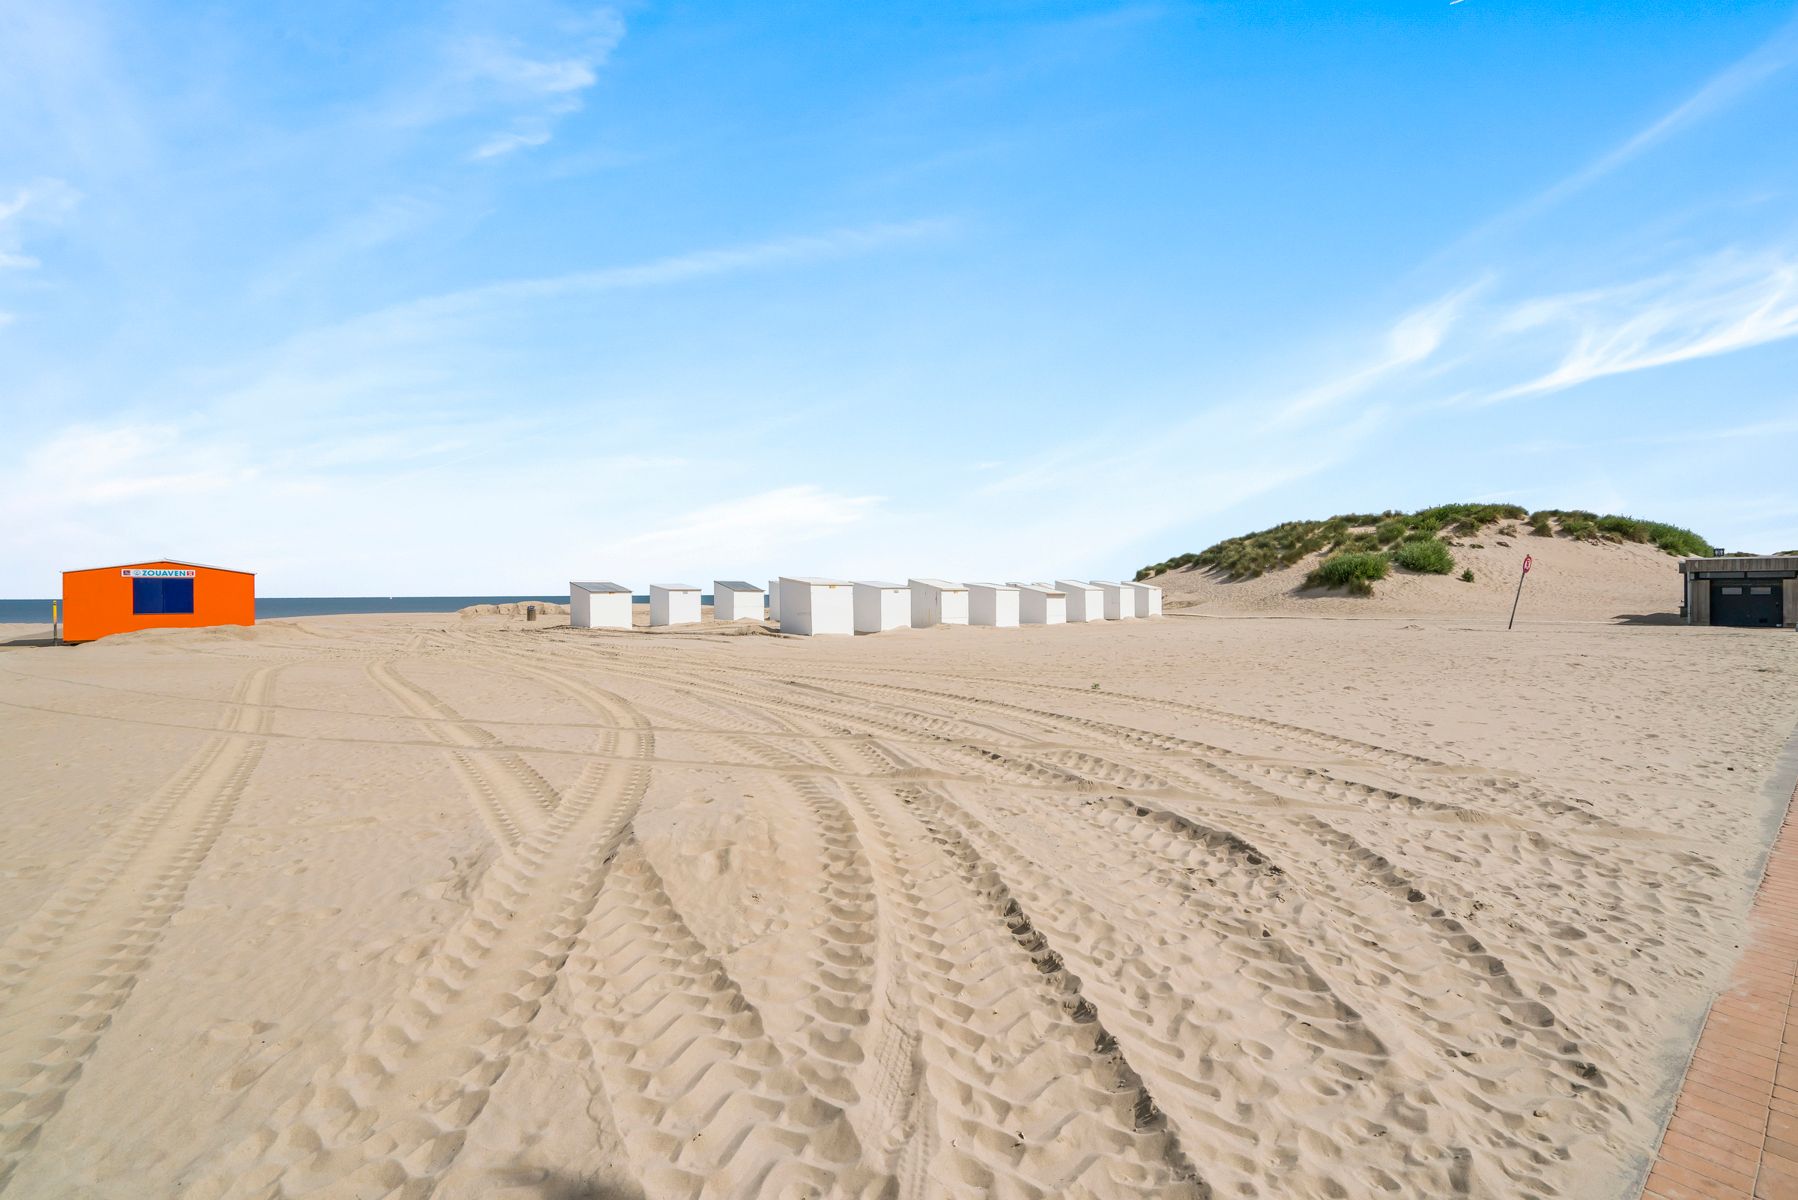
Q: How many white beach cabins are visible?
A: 12